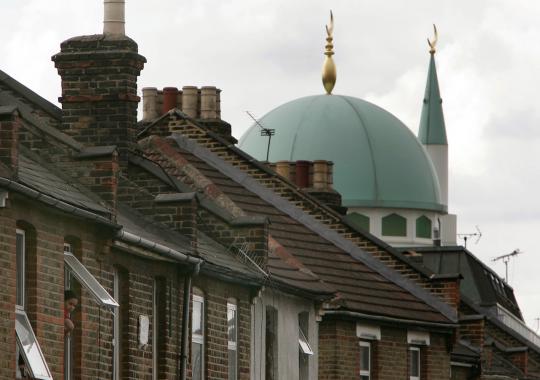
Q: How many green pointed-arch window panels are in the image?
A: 3